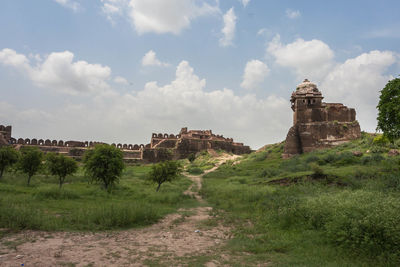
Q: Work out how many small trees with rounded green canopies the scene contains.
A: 5